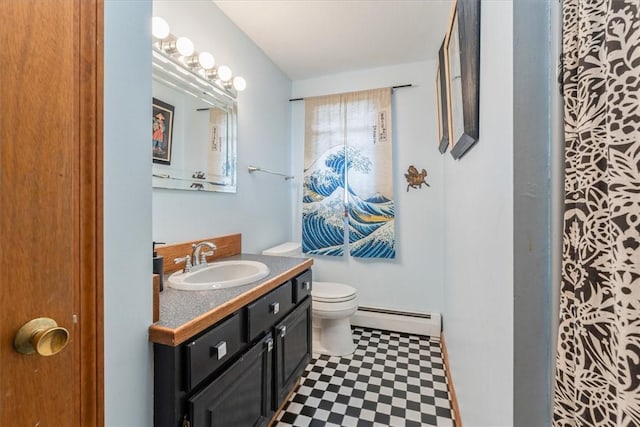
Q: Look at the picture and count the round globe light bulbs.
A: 5